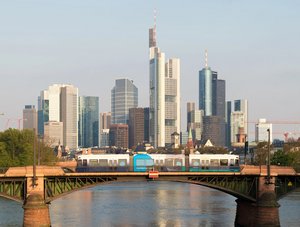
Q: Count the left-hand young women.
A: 0